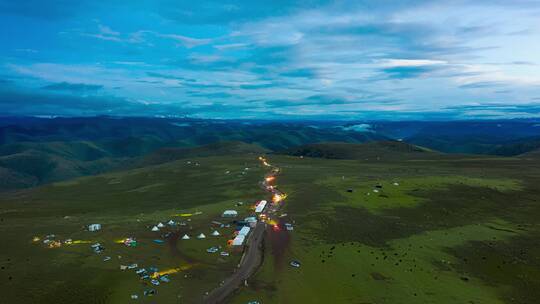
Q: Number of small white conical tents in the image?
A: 6